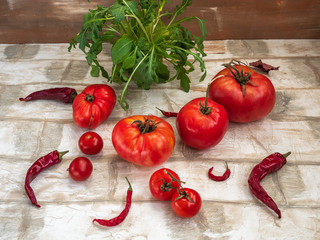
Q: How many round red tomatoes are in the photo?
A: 8